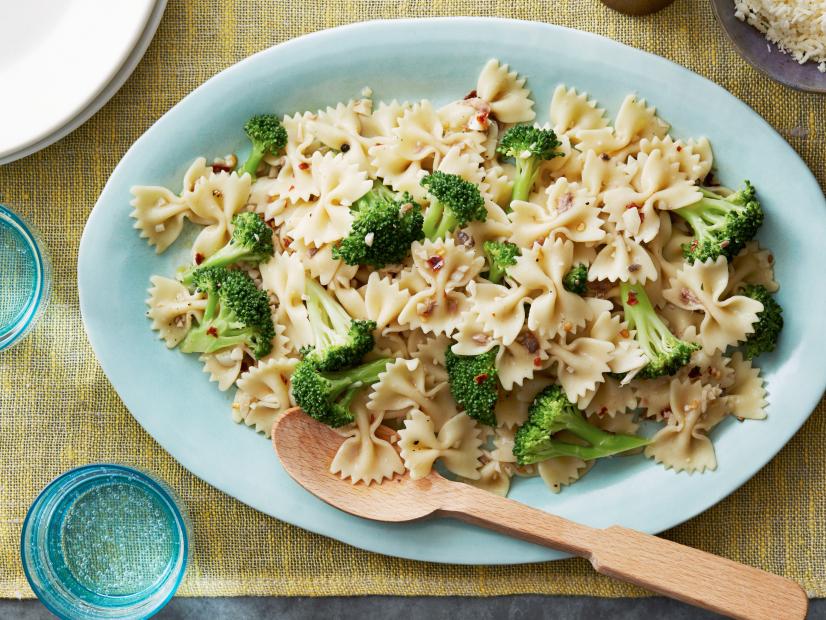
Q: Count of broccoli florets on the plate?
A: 15